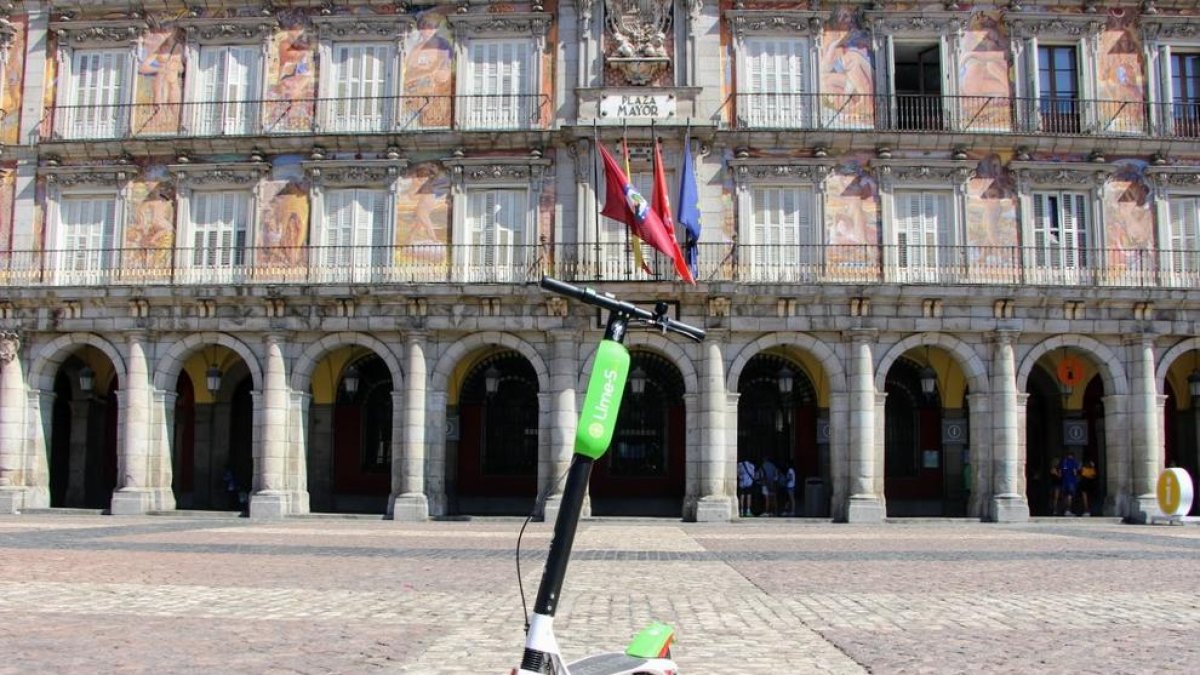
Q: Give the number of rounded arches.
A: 9